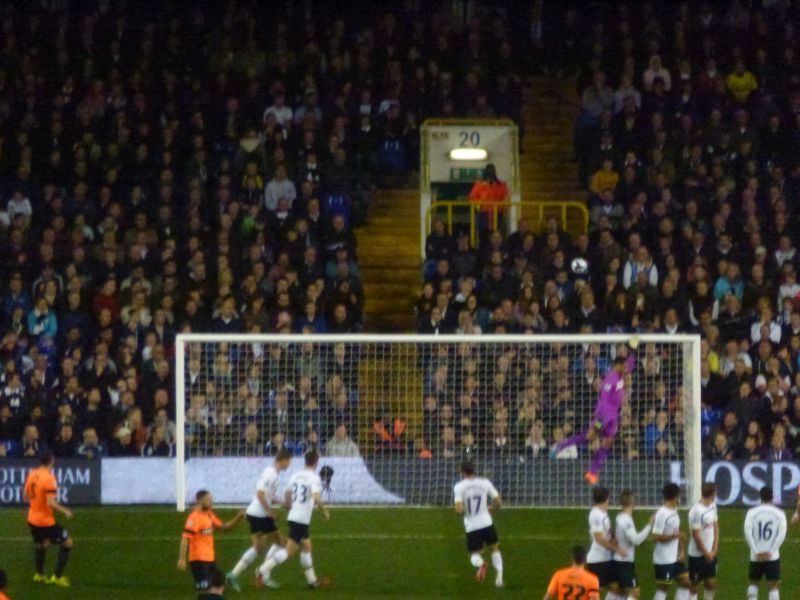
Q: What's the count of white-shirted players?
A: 8